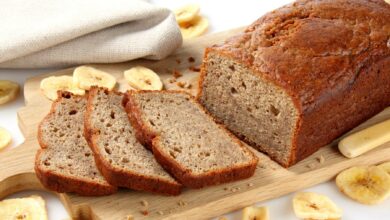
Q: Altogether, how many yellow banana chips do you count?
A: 12